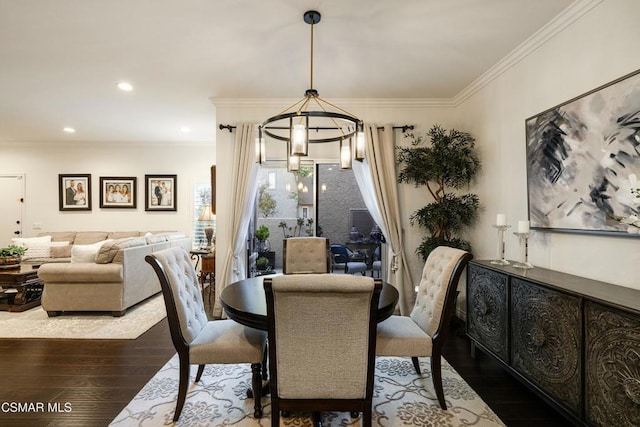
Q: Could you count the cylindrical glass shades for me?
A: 5